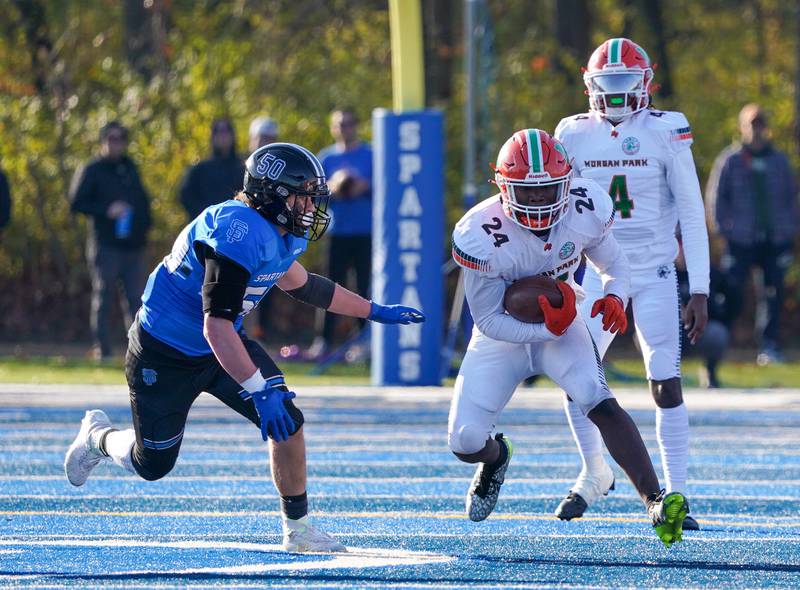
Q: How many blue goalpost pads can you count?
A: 1